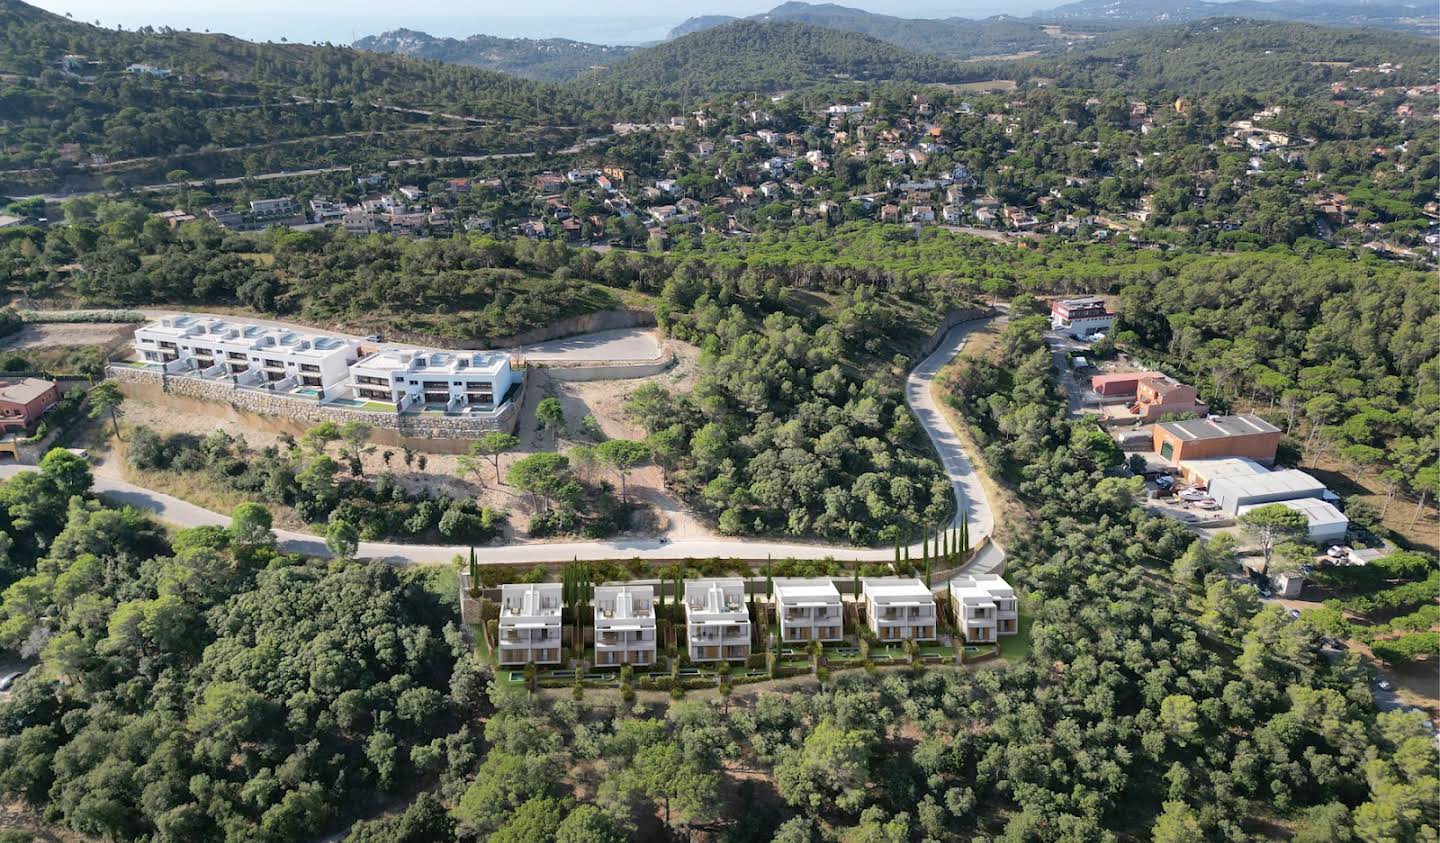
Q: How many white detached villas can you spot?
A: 6